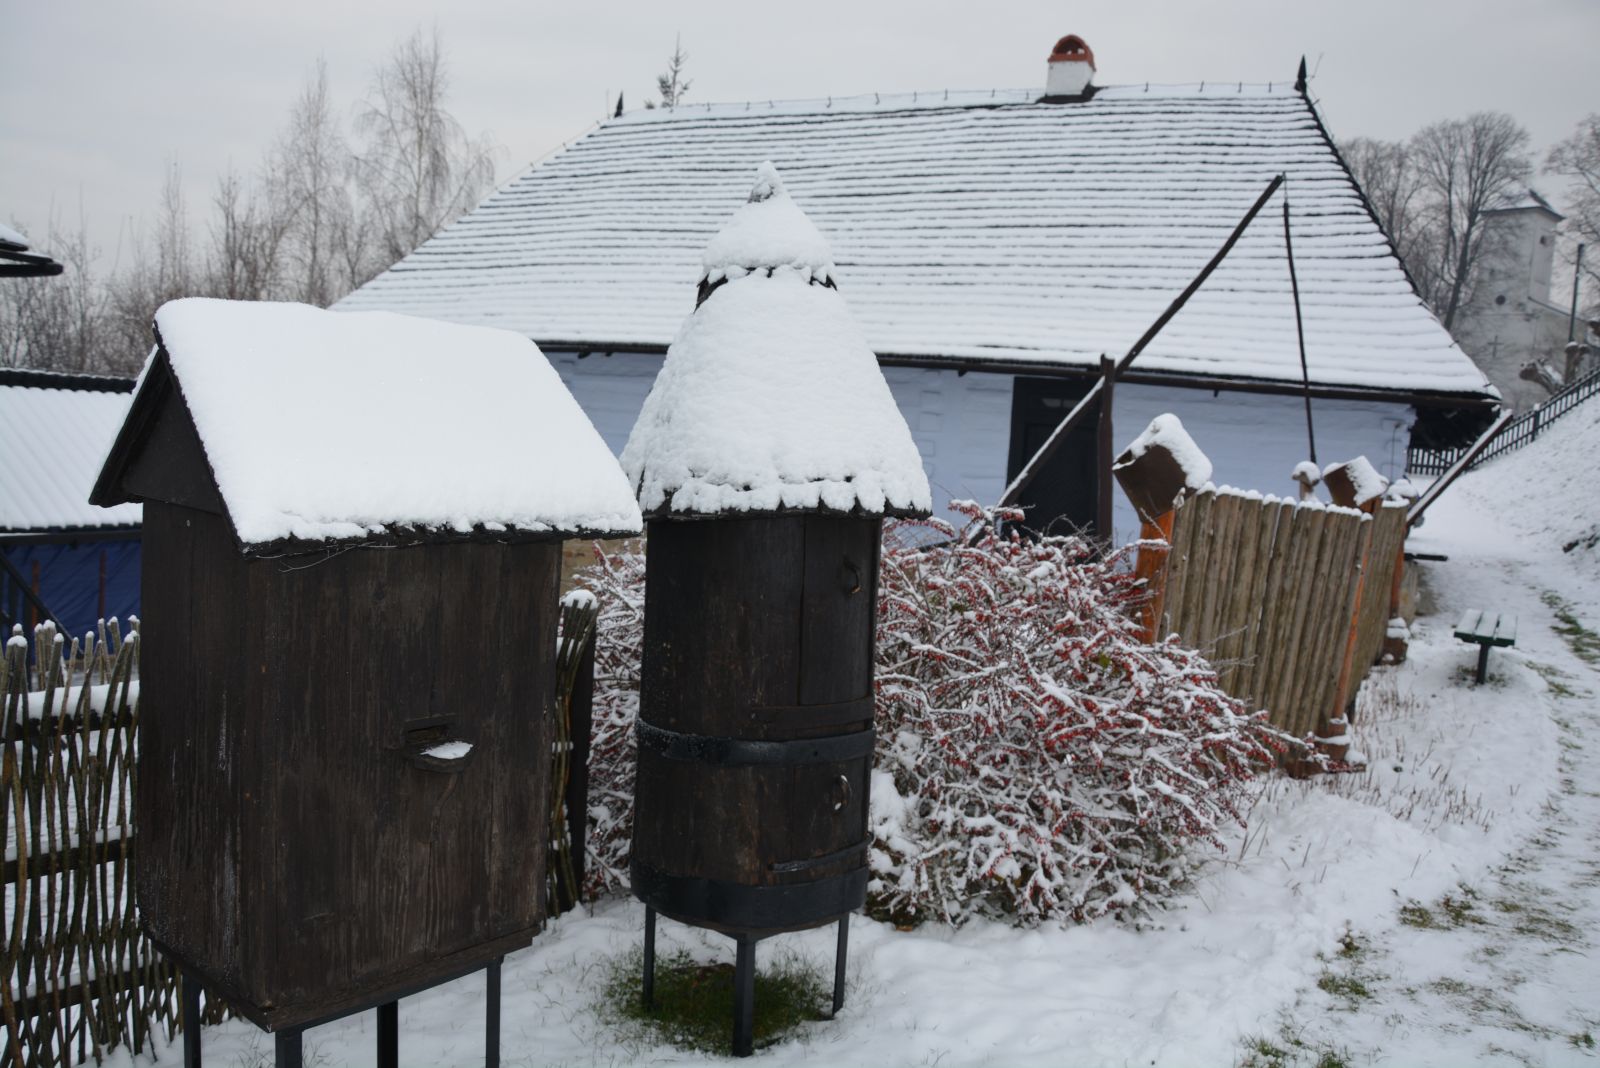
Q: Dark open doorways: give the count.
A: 1